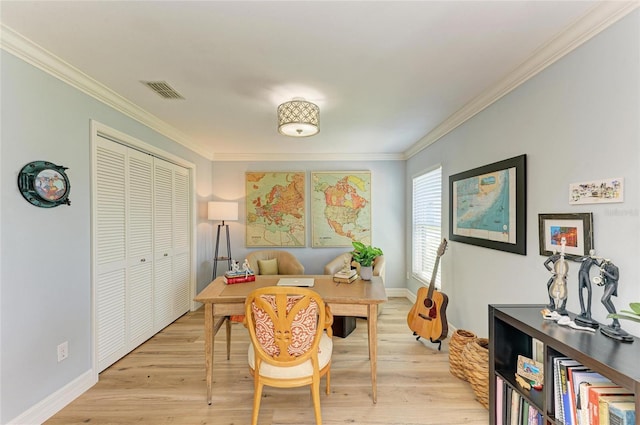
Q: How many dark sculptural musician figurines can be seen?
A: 3